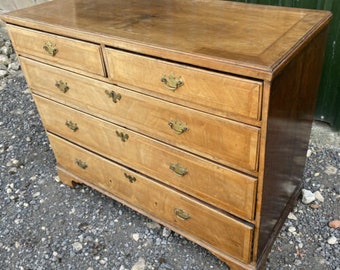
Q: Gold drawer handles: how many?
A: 8